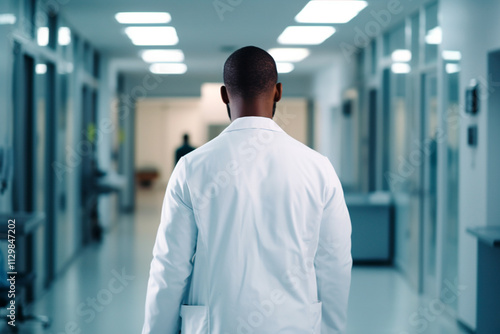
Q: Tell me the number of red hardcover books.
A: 0